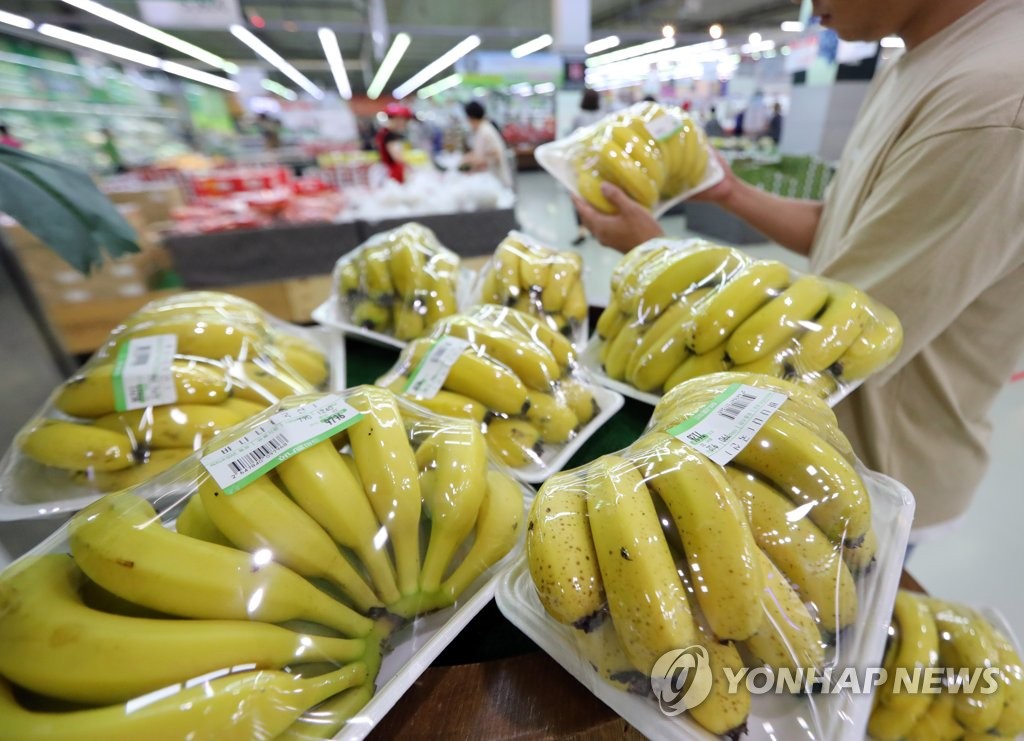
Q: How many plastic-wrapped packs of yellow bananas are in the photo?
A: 9